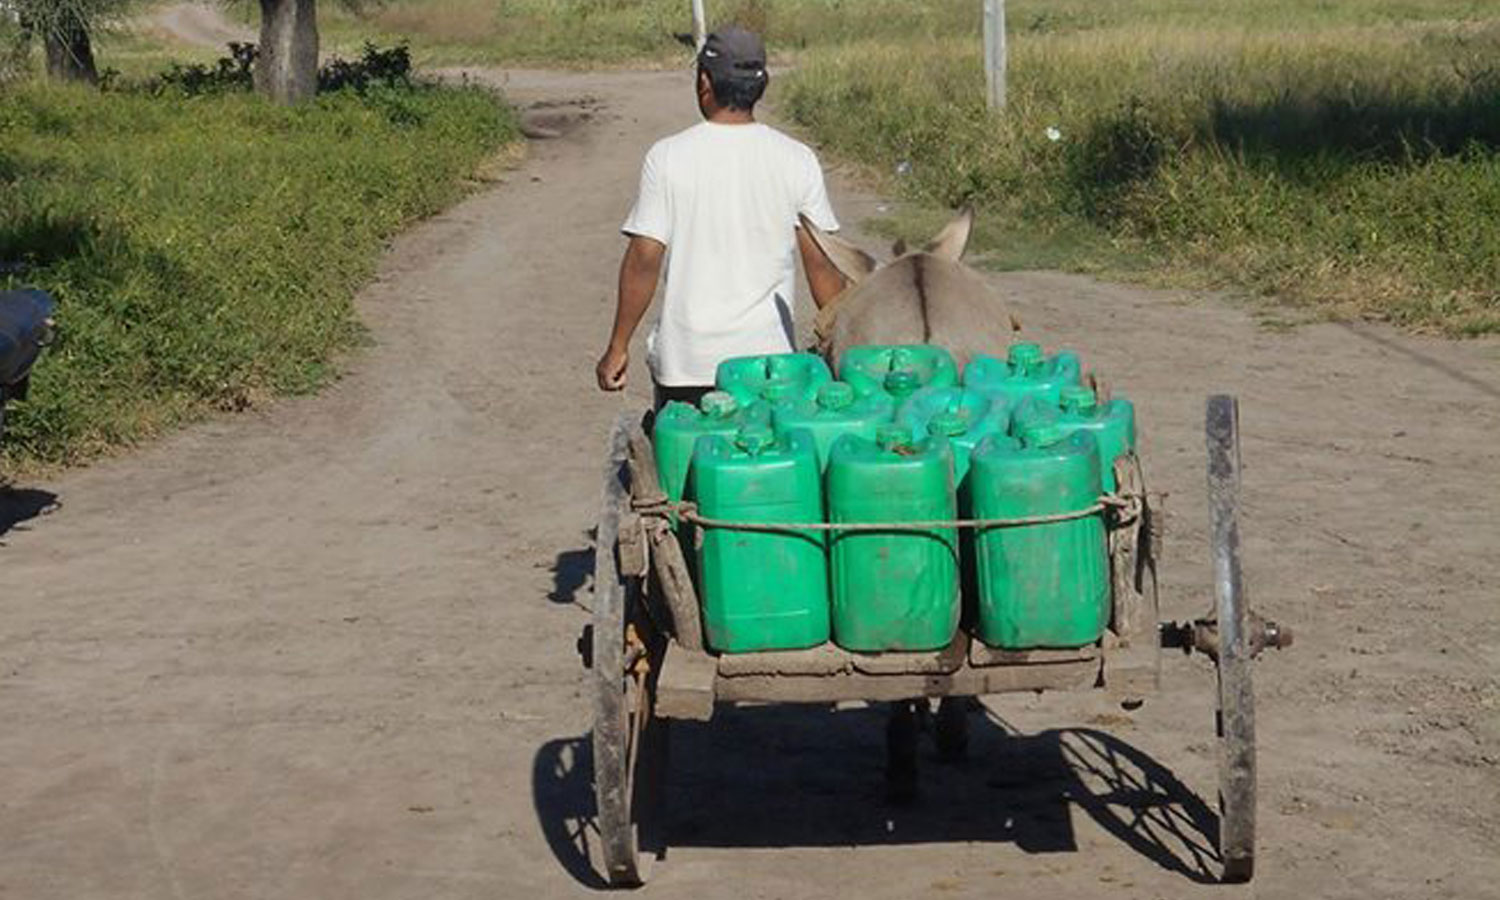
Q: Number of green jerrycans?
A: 10